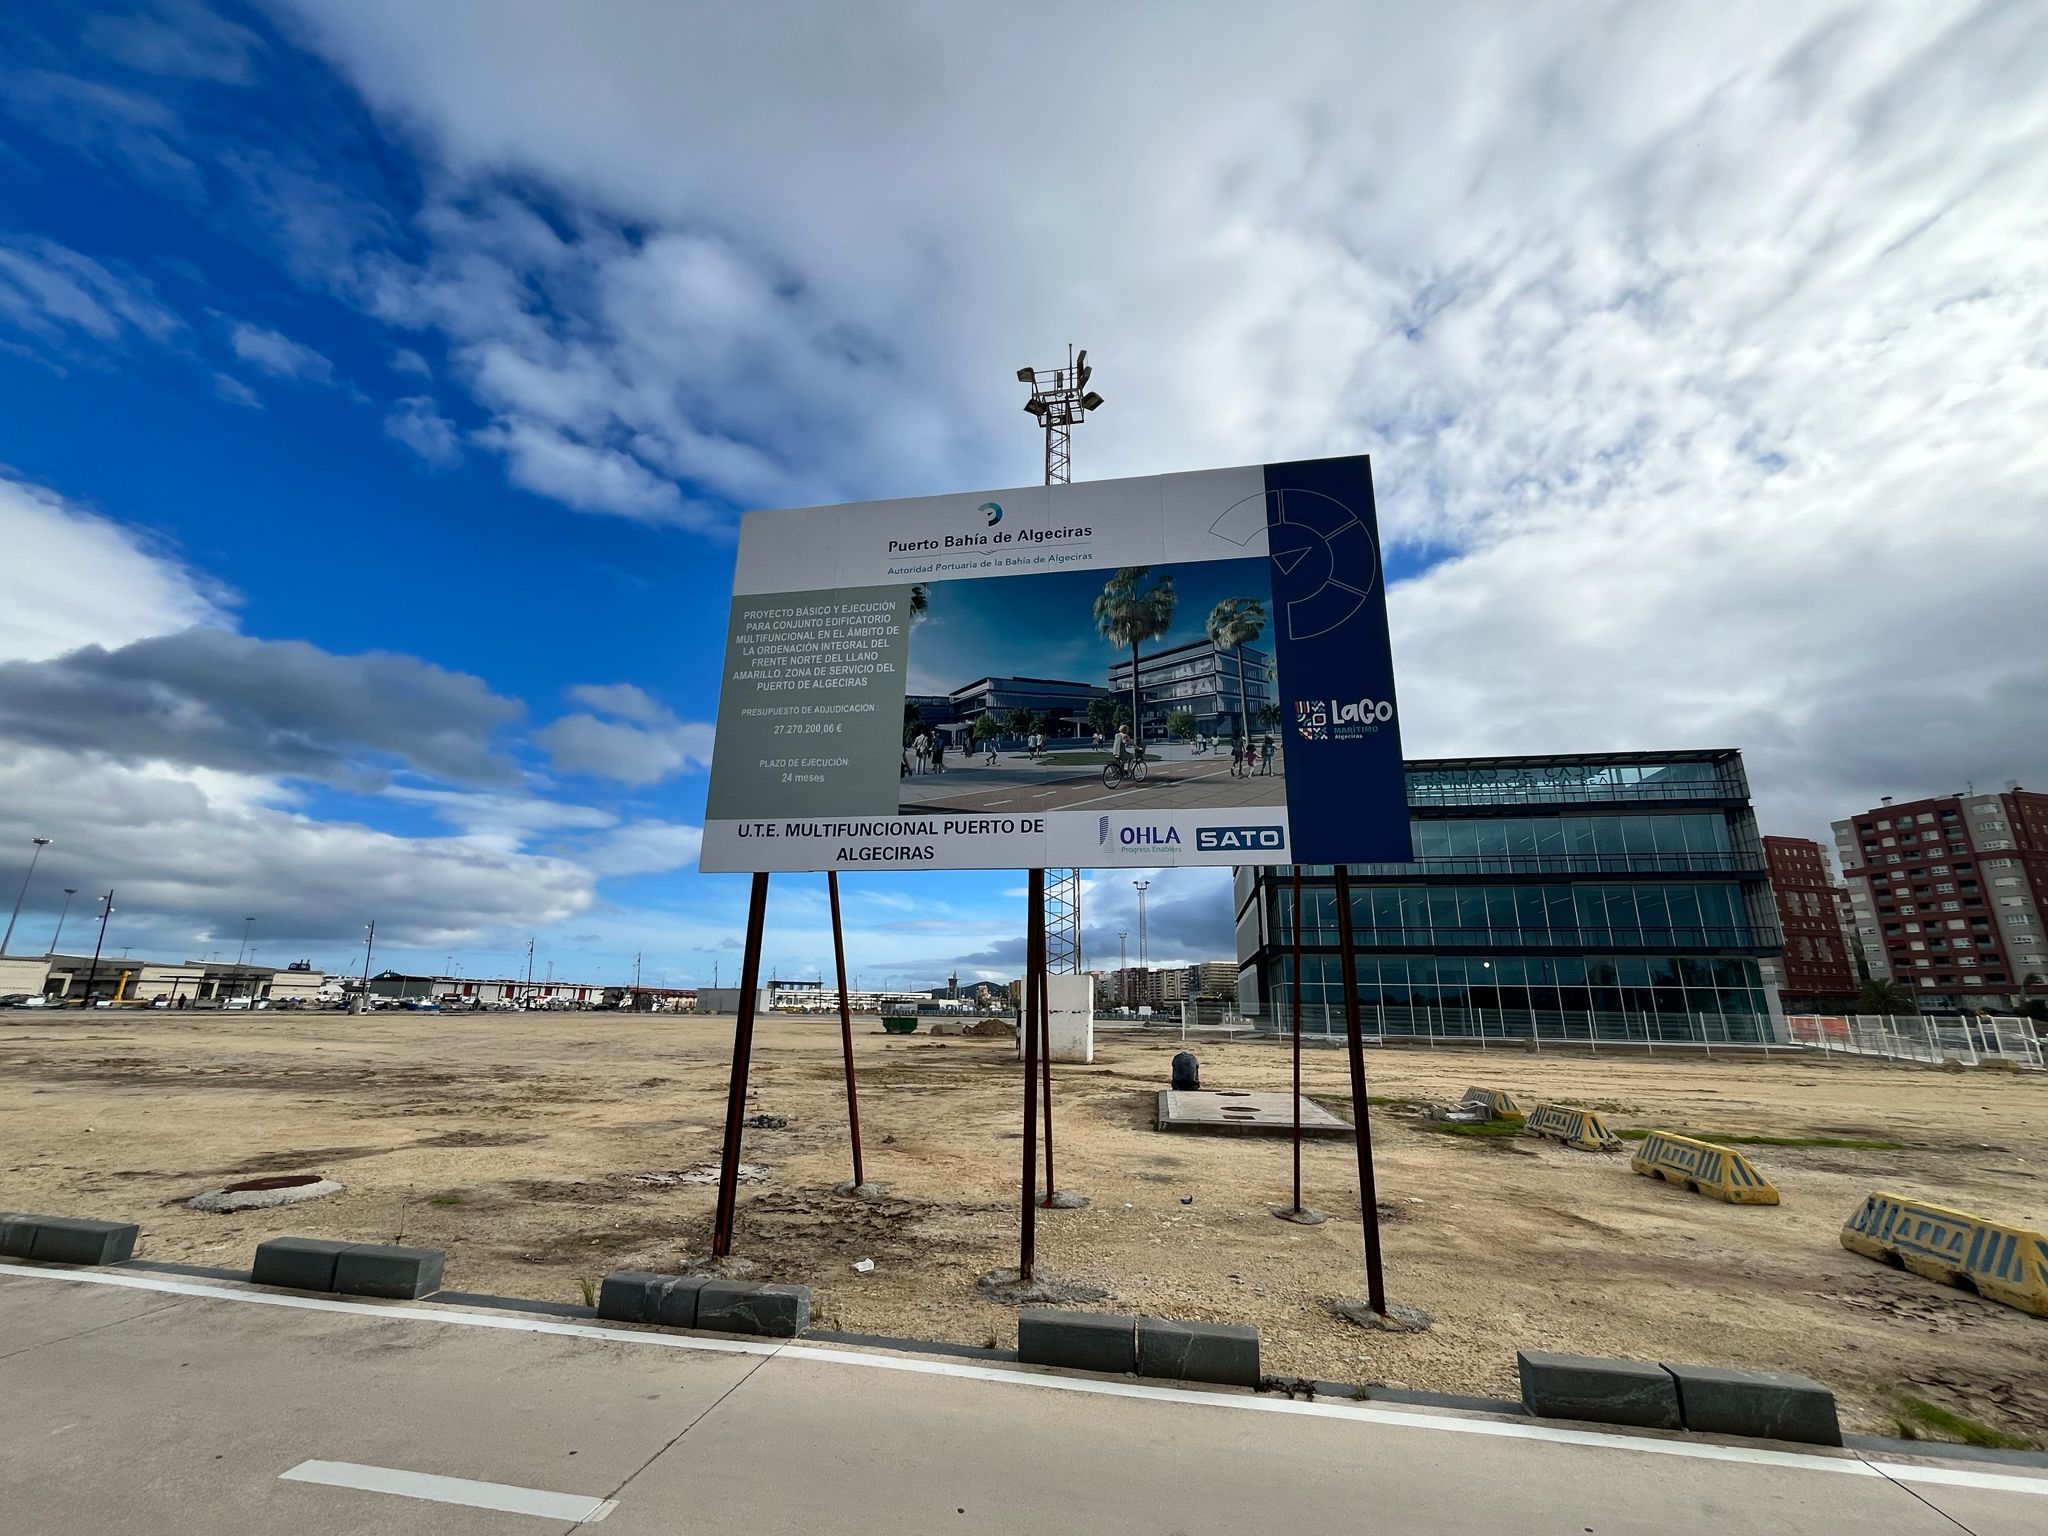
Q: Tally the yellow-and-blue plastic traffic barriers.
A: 4